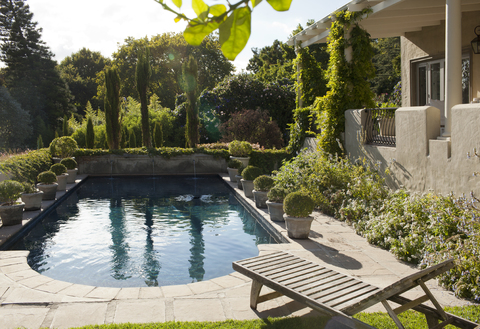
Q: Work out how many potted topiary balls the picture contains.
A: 13